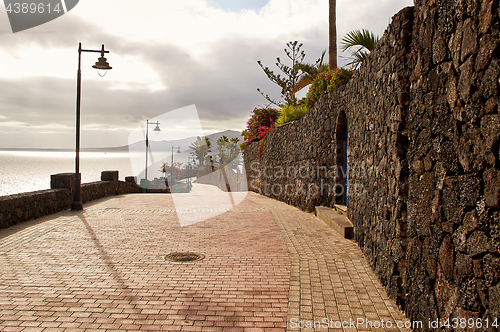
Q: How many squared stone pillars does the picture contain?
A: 3